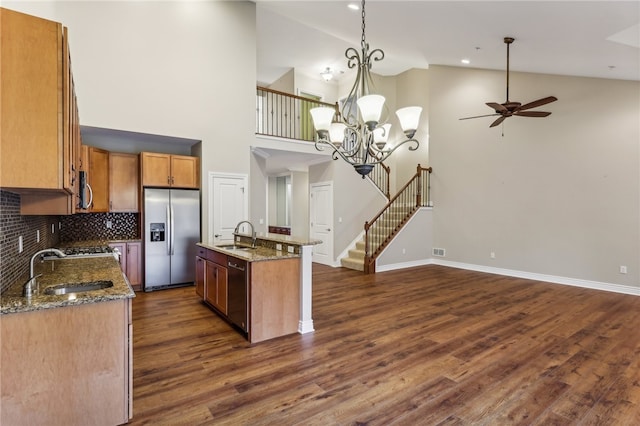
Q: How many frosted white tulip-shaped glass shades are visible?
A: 5